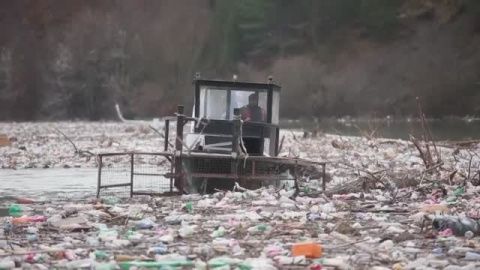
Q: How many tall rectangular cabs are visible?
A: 1